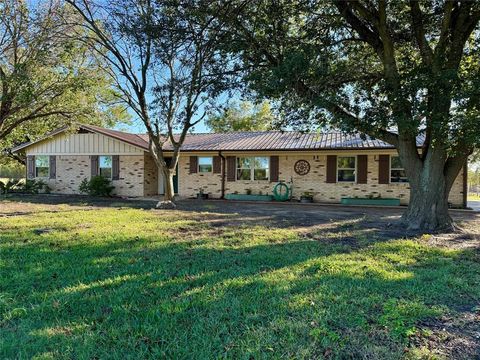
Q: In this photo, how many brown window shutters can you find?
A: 11